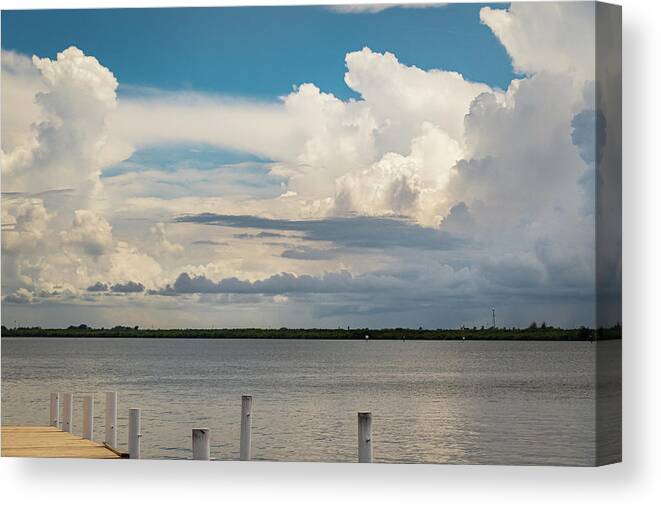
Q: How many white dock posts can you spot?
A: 8